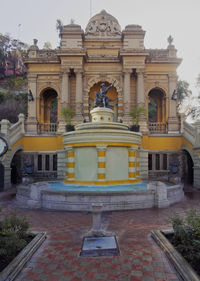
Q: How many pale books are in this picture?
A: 0